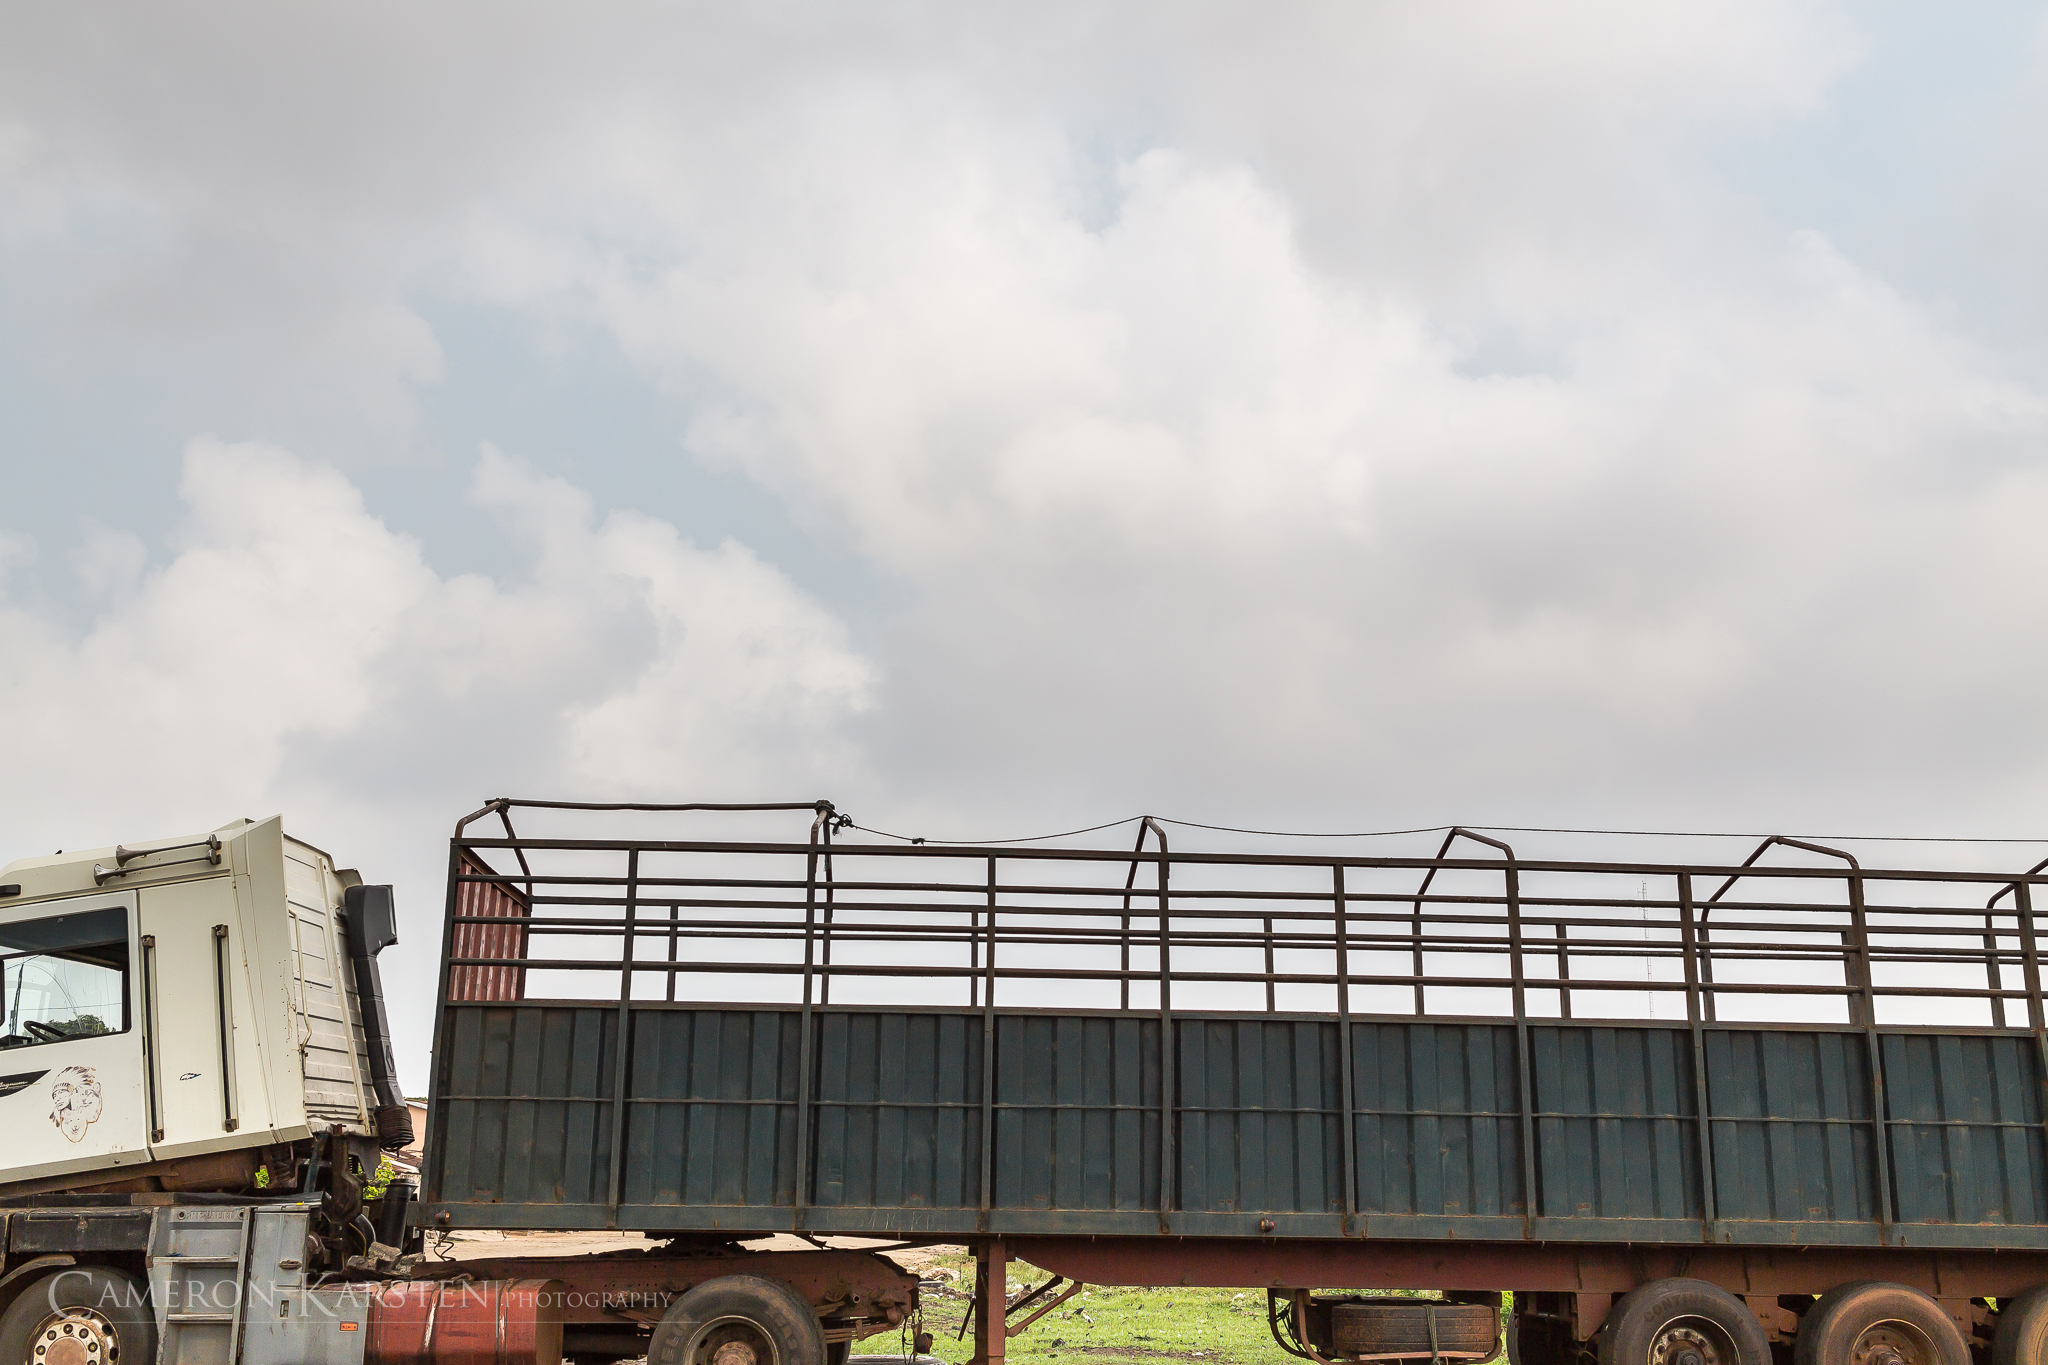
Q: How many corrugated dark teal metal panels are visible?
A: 9